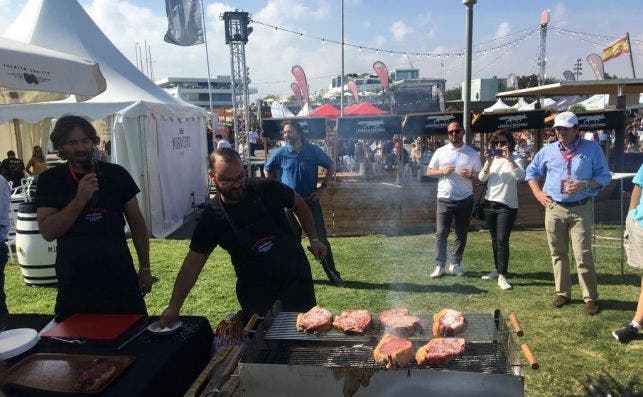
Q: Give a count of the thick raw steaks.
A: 6